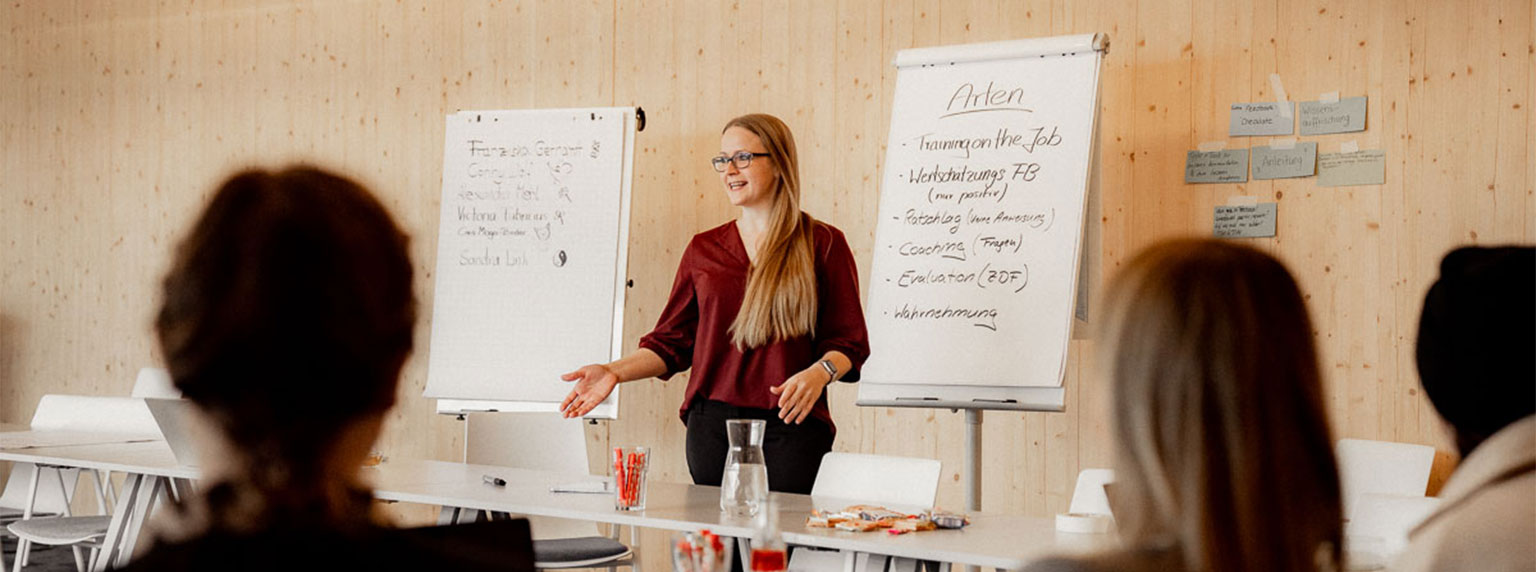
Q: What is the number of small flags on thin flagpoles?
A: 0